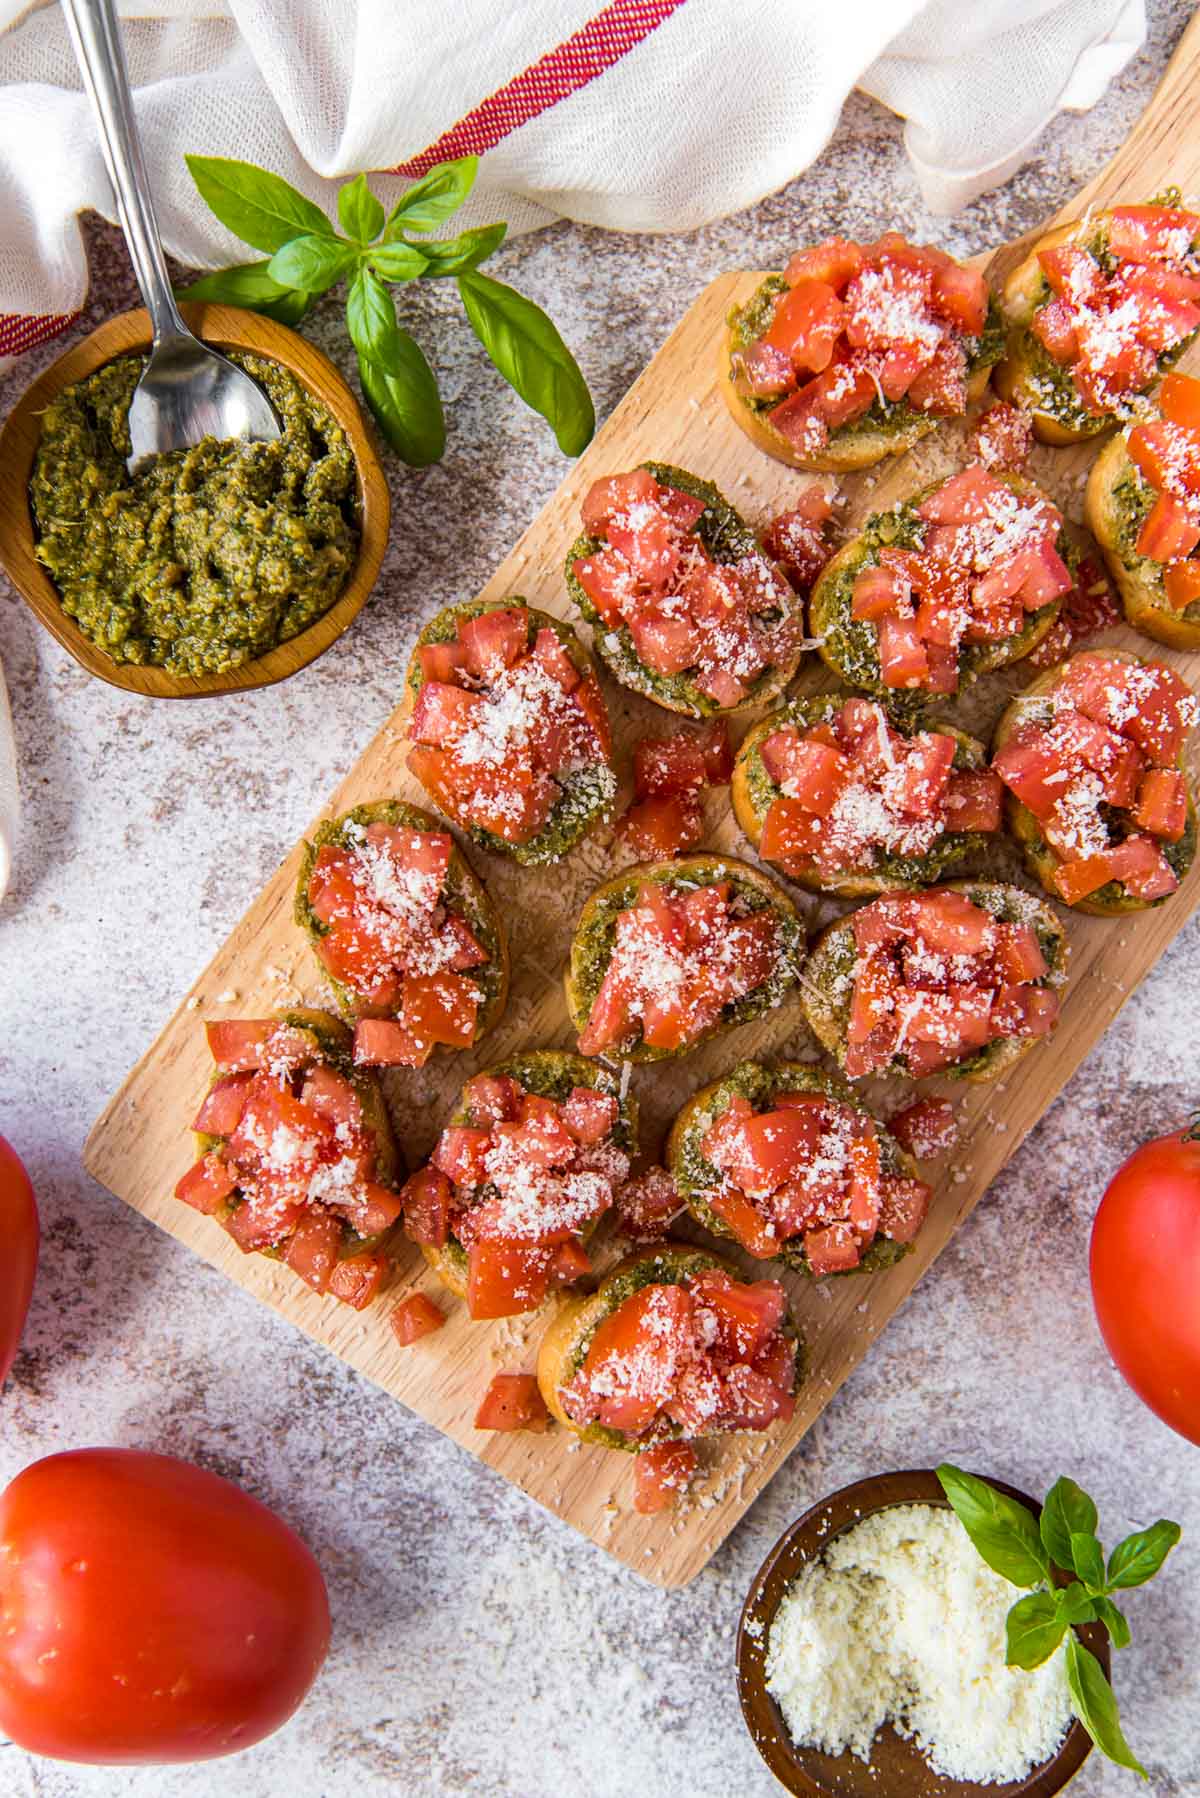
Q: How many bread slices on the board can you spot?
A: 15